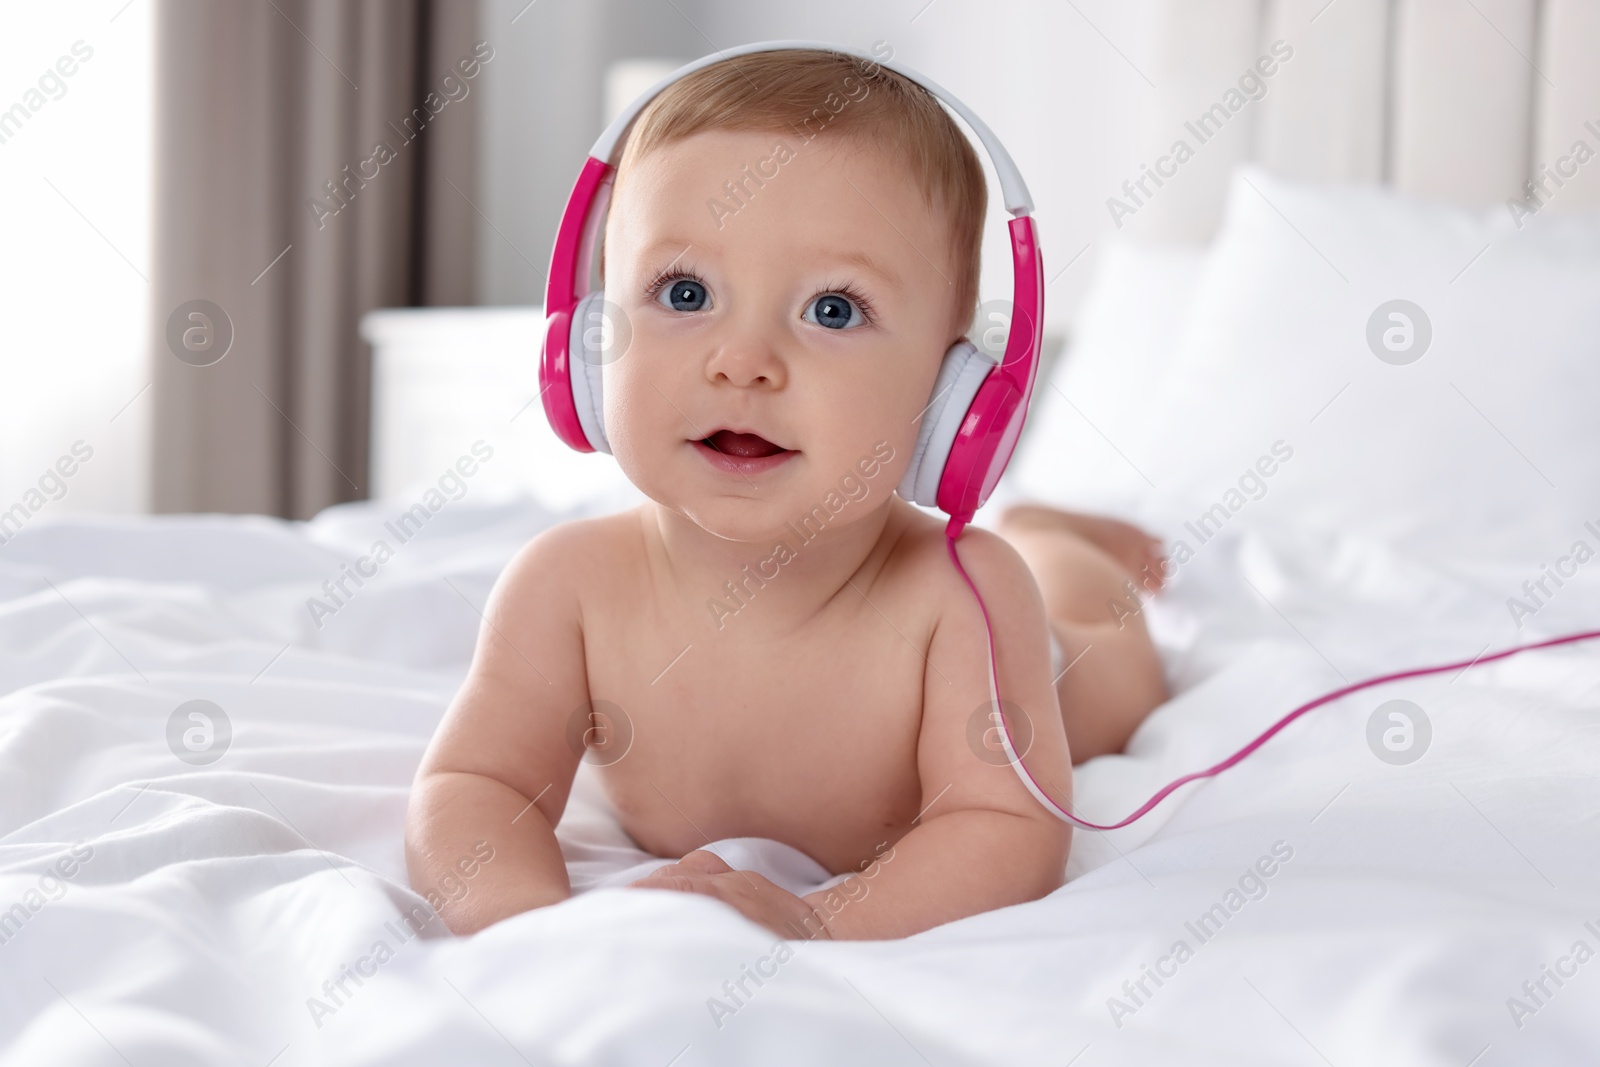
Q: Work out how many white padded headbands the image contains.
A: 1